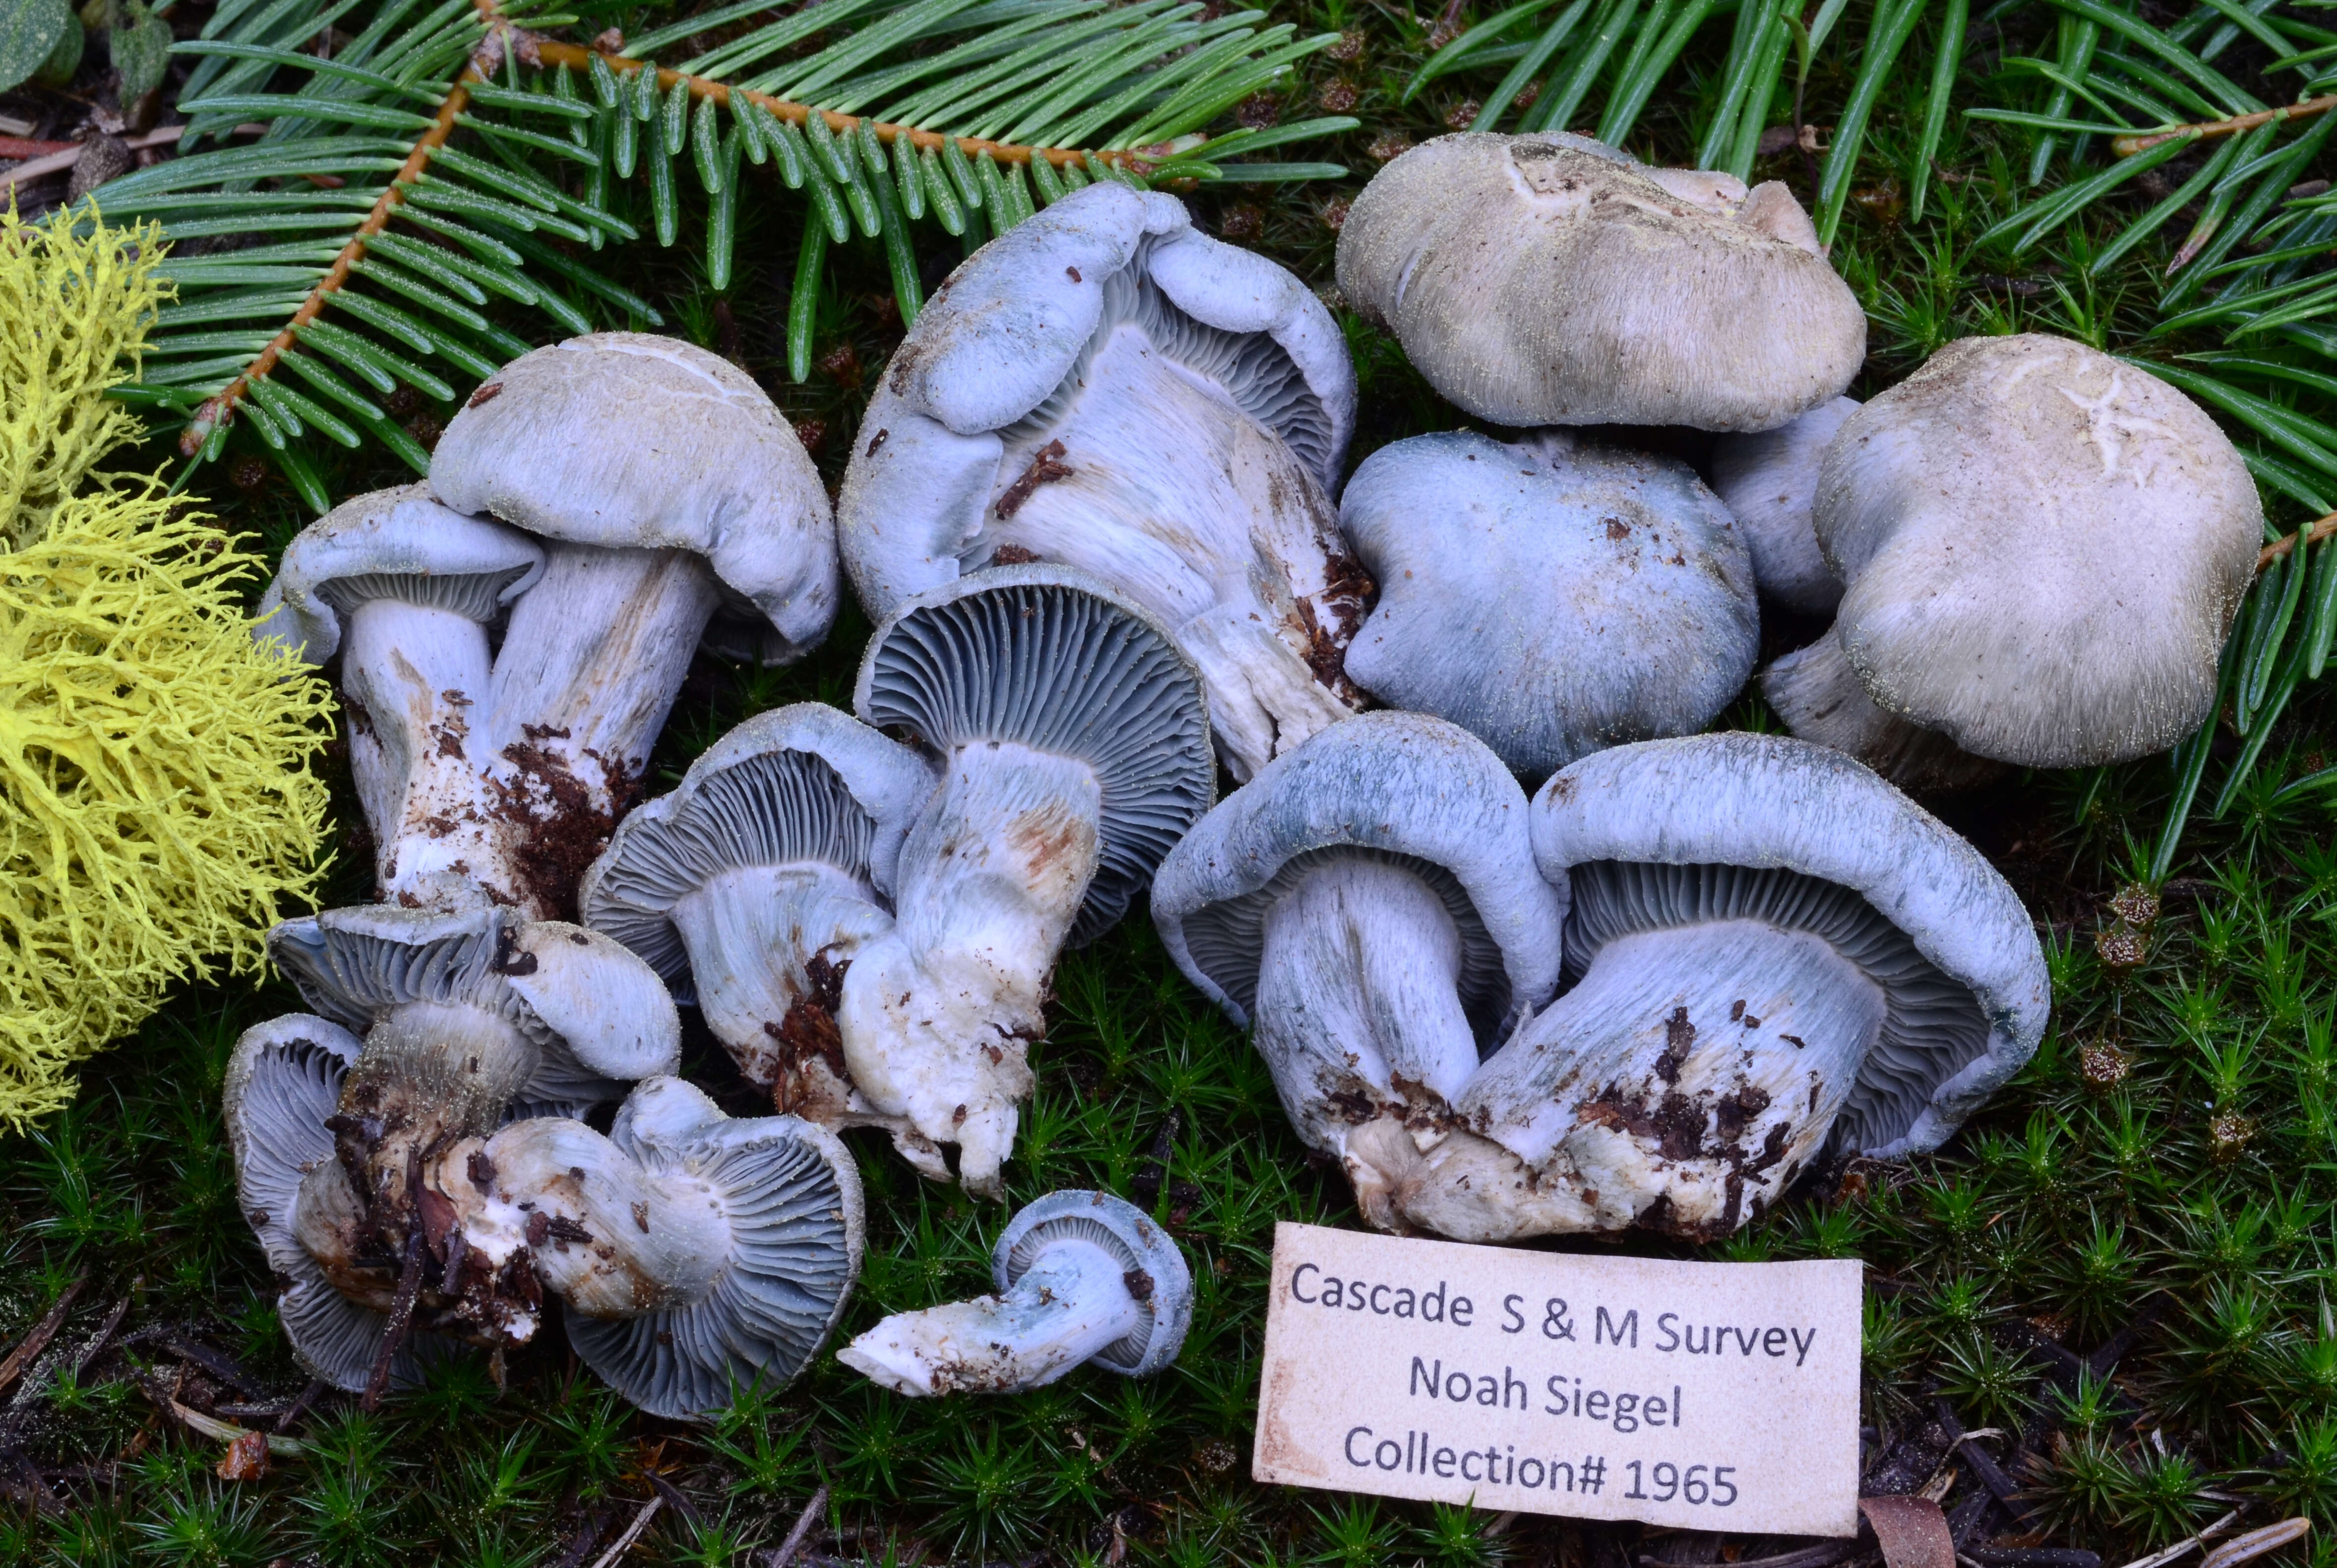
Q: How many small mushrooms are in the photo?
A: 1